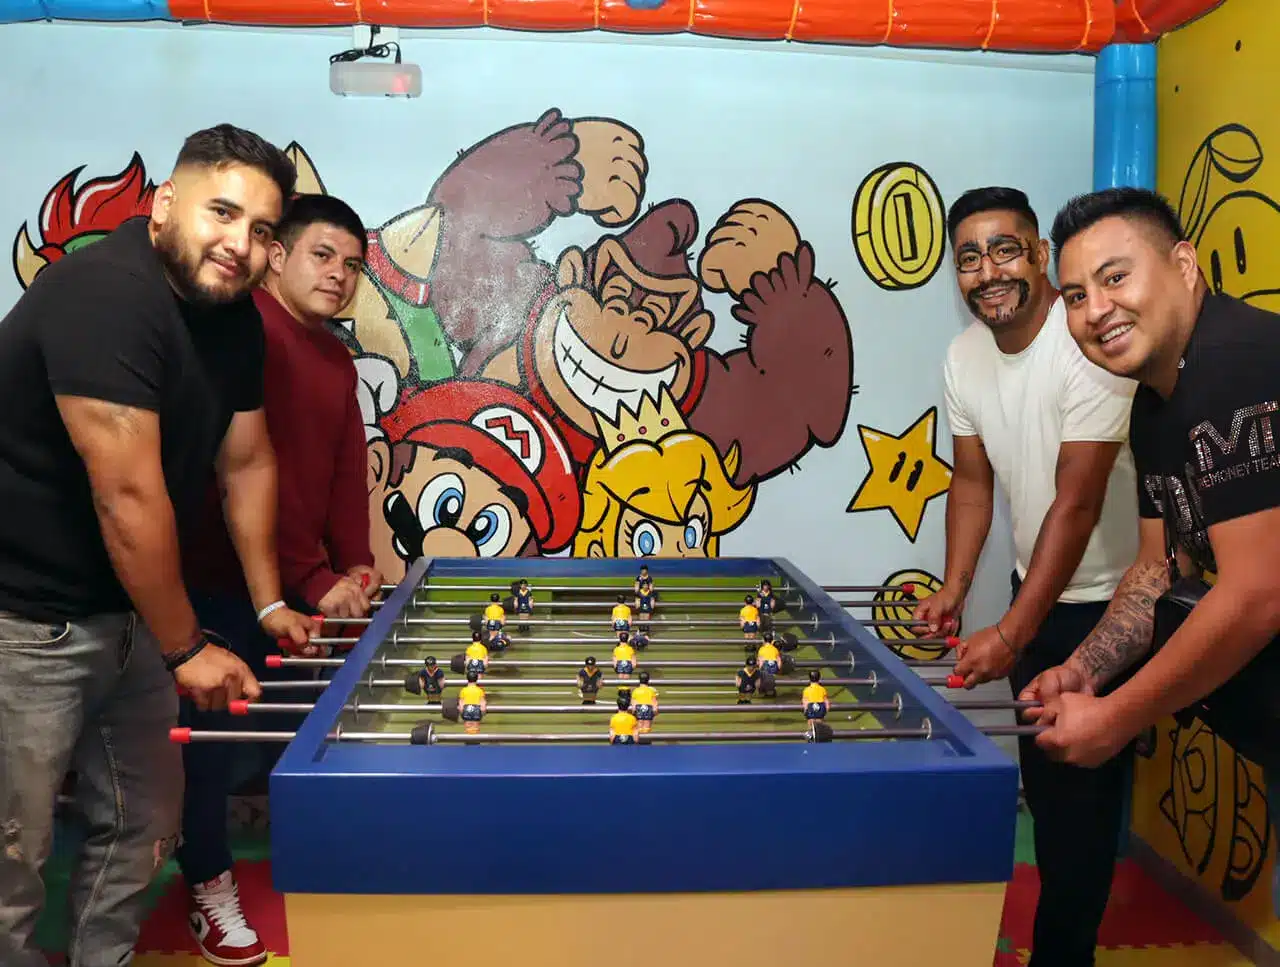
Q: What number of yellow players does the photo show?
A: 10